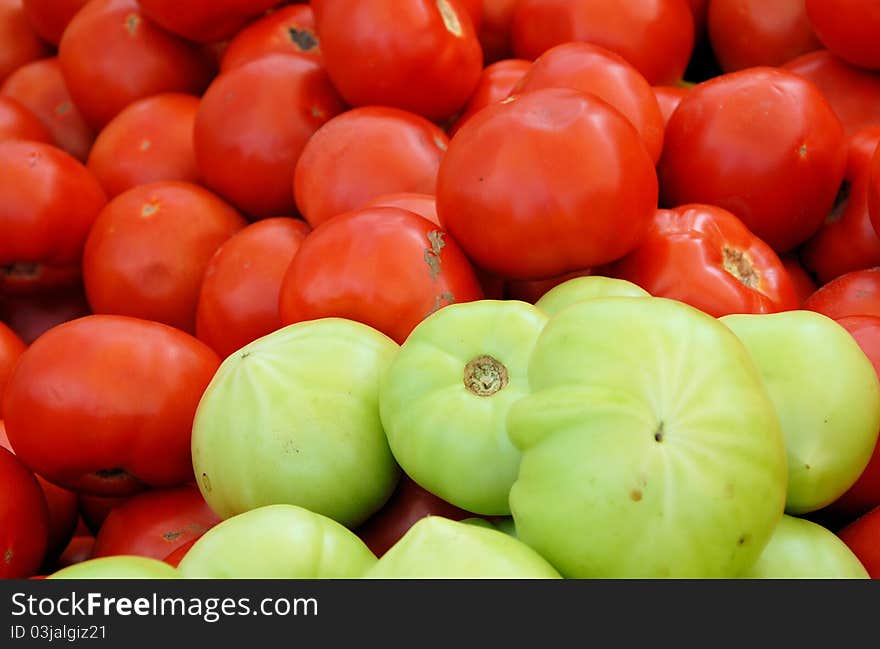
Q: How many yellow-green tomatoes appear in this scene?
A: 9